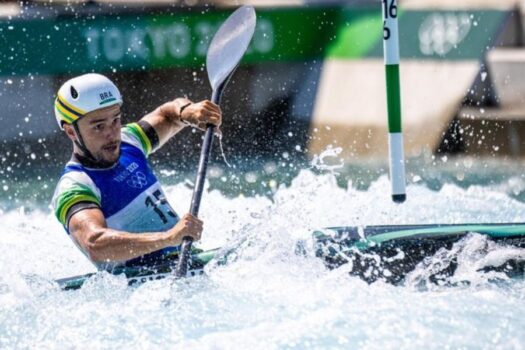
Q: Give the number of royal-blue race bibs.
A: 1